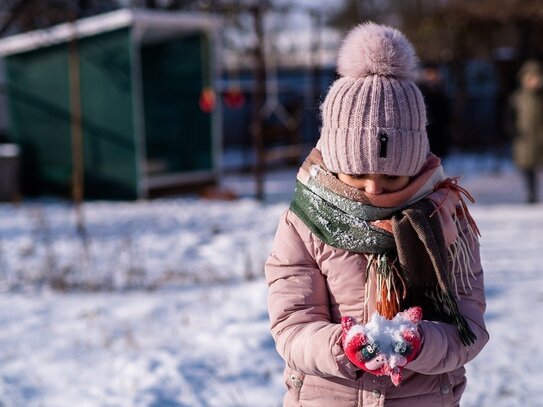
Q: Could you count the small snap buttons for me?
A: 3